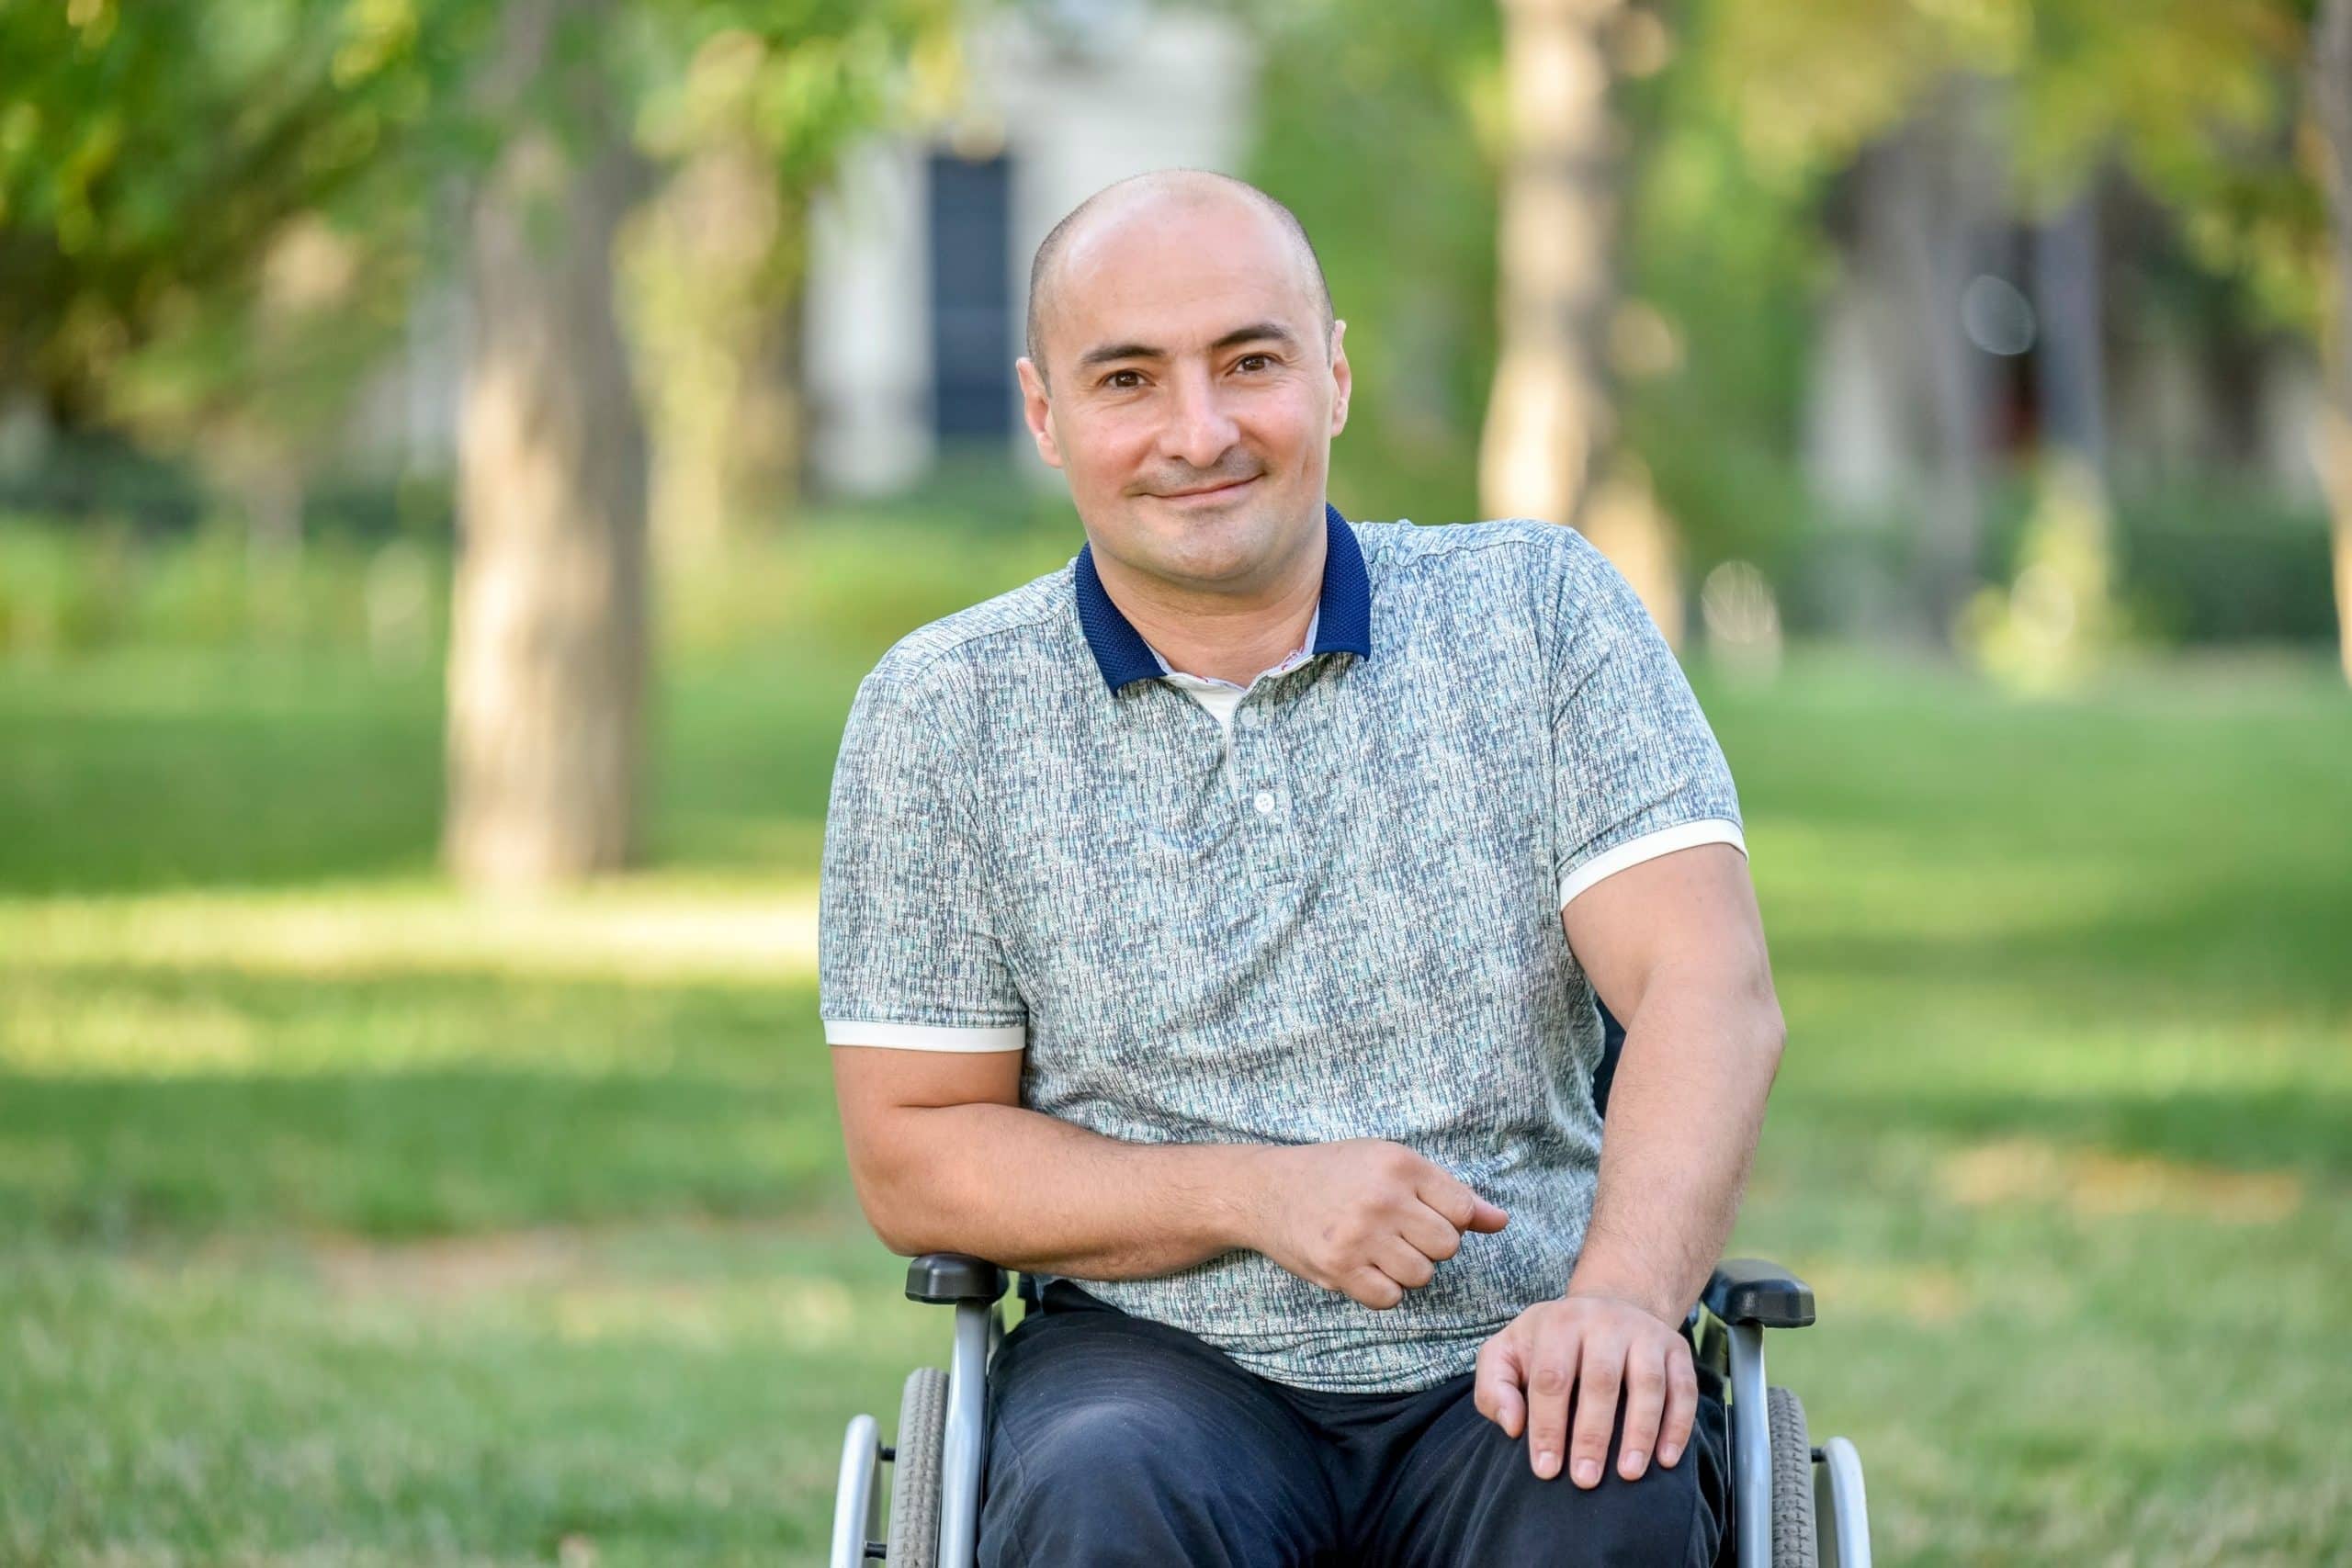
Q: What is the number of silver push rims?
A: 2